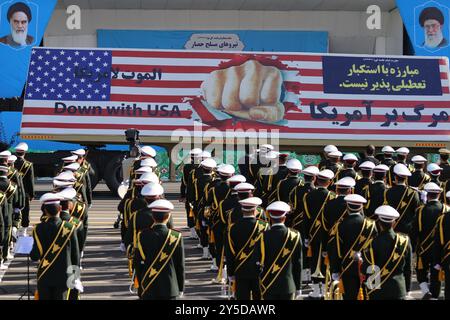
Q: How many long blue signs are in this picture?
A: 1